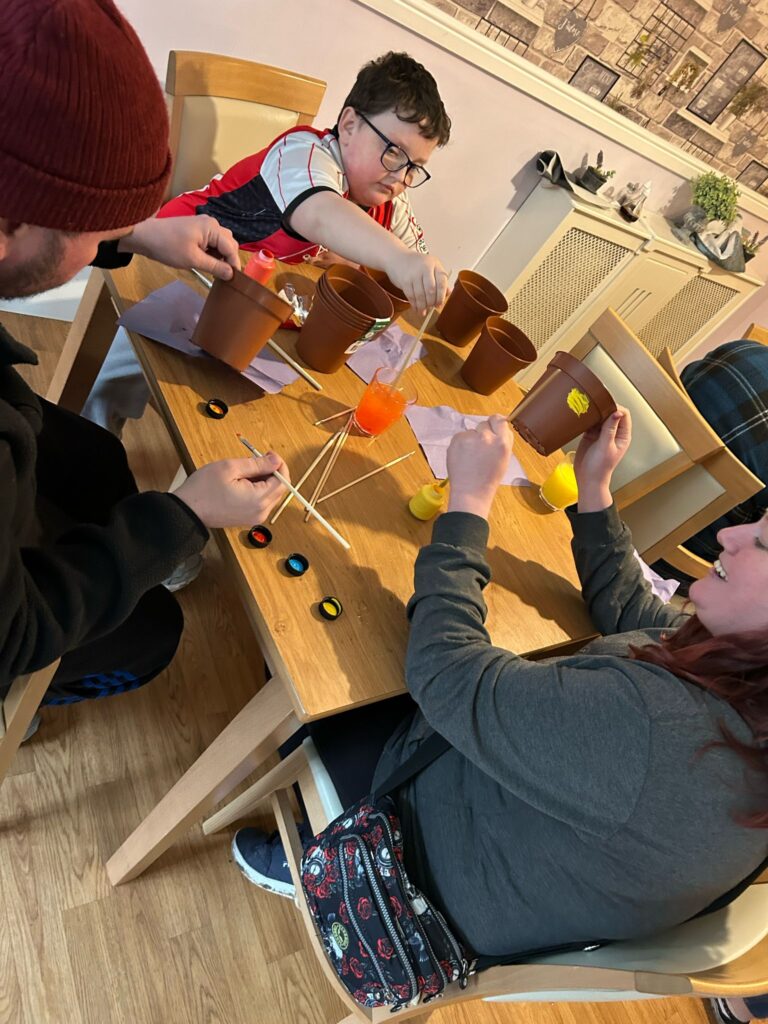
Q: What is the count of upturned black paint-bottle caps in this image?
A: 4